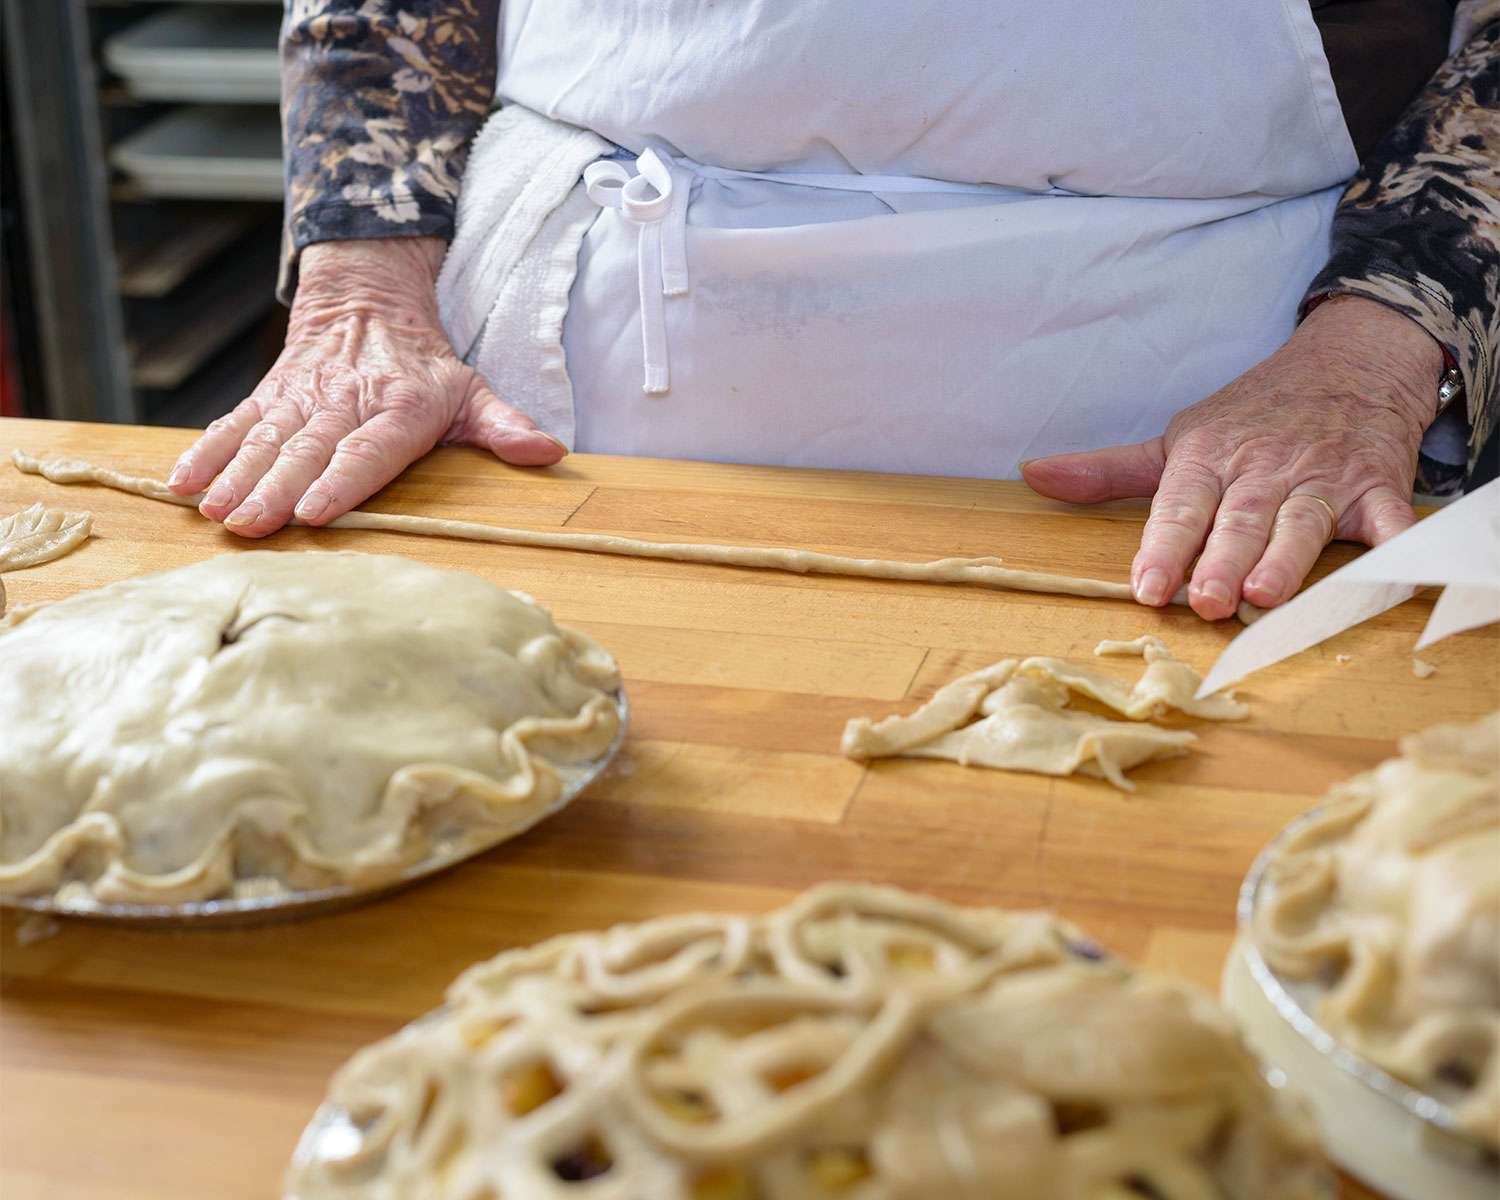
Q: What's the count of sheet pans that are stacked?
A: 2